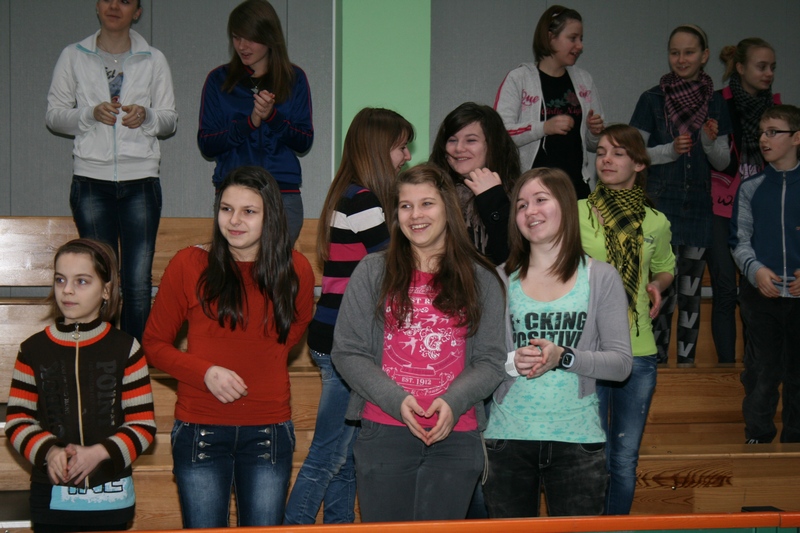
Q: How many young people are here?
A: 13